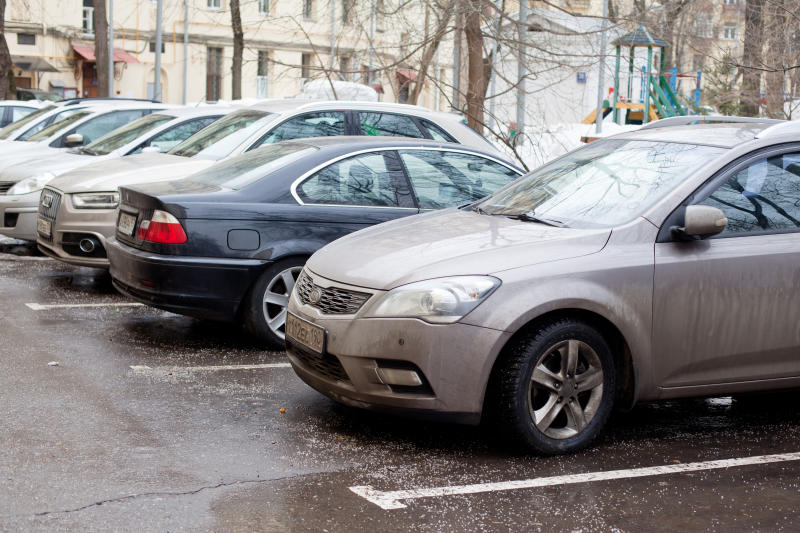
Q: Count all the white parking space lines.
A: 3